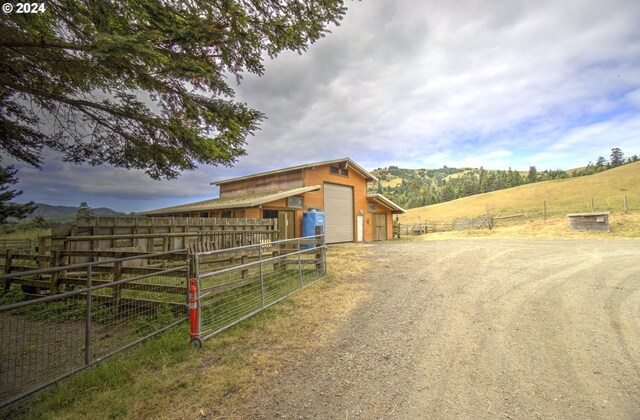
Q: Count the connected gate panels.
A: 2